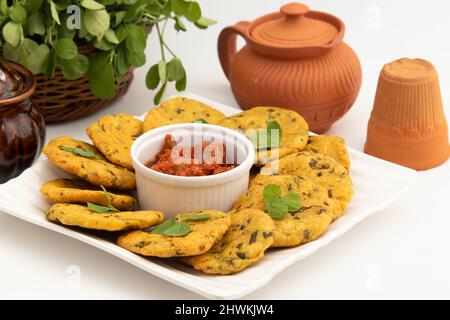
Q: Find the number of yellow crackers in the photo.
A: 11